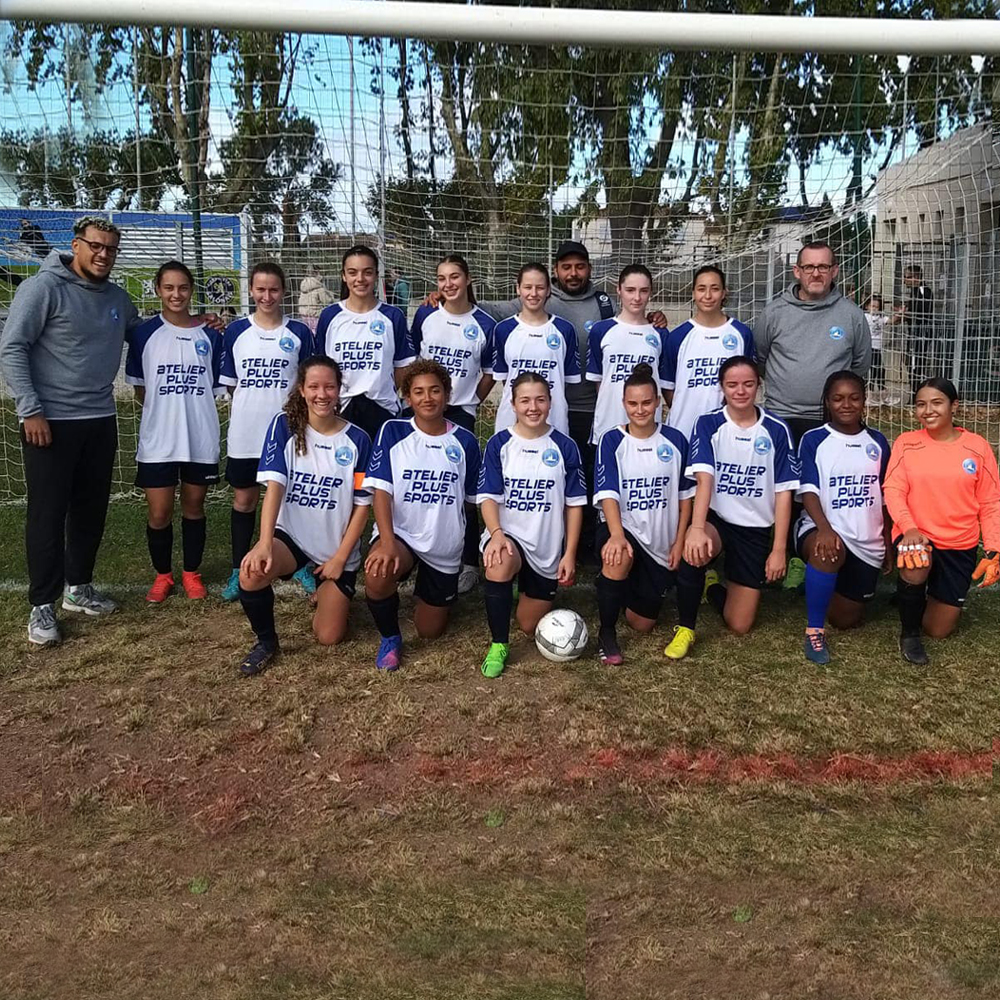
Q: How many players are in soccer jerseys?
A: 14